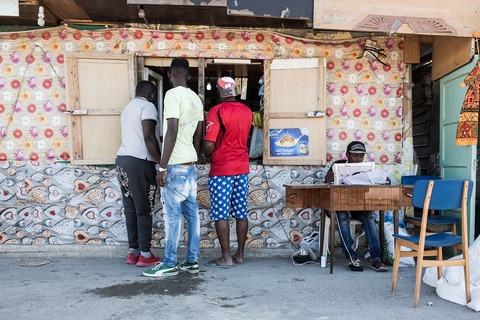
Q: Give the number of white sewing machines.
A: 1